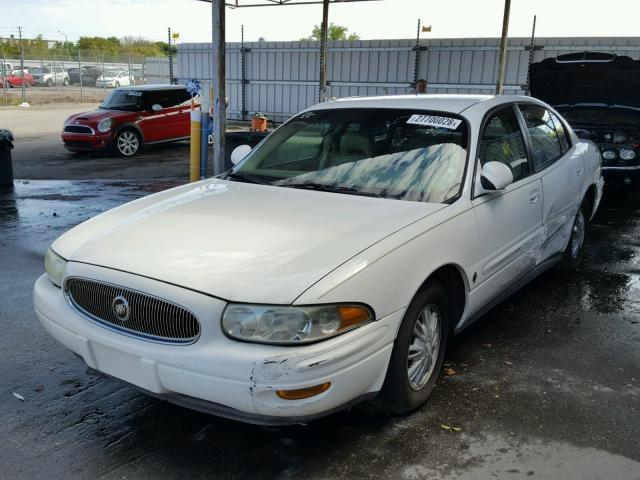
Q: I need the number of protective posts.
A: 2